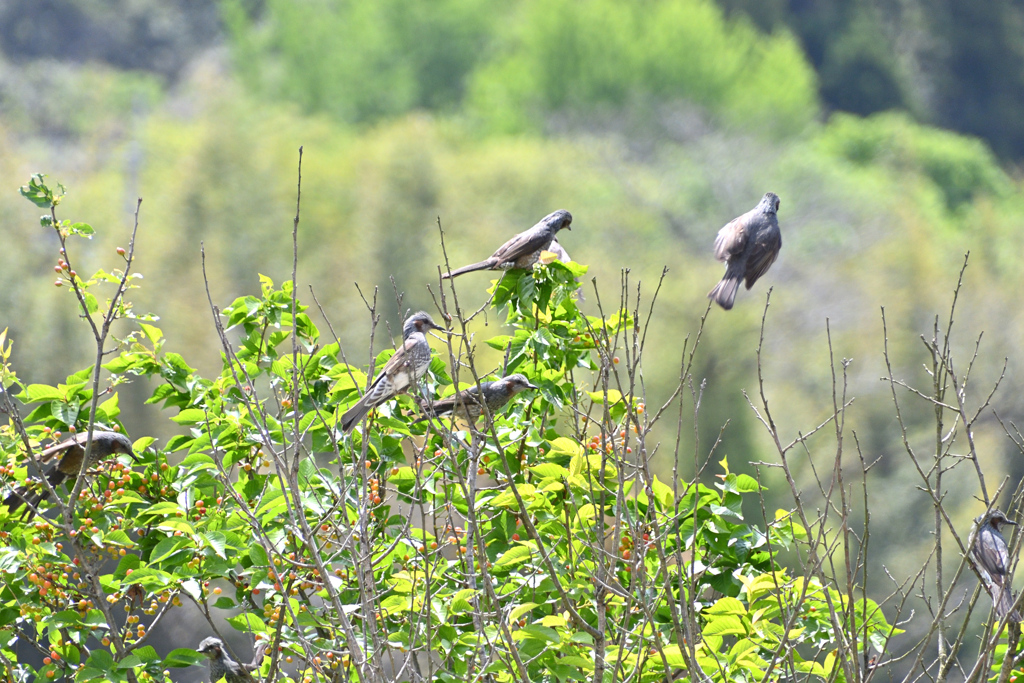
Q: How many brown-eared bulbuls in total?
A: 8